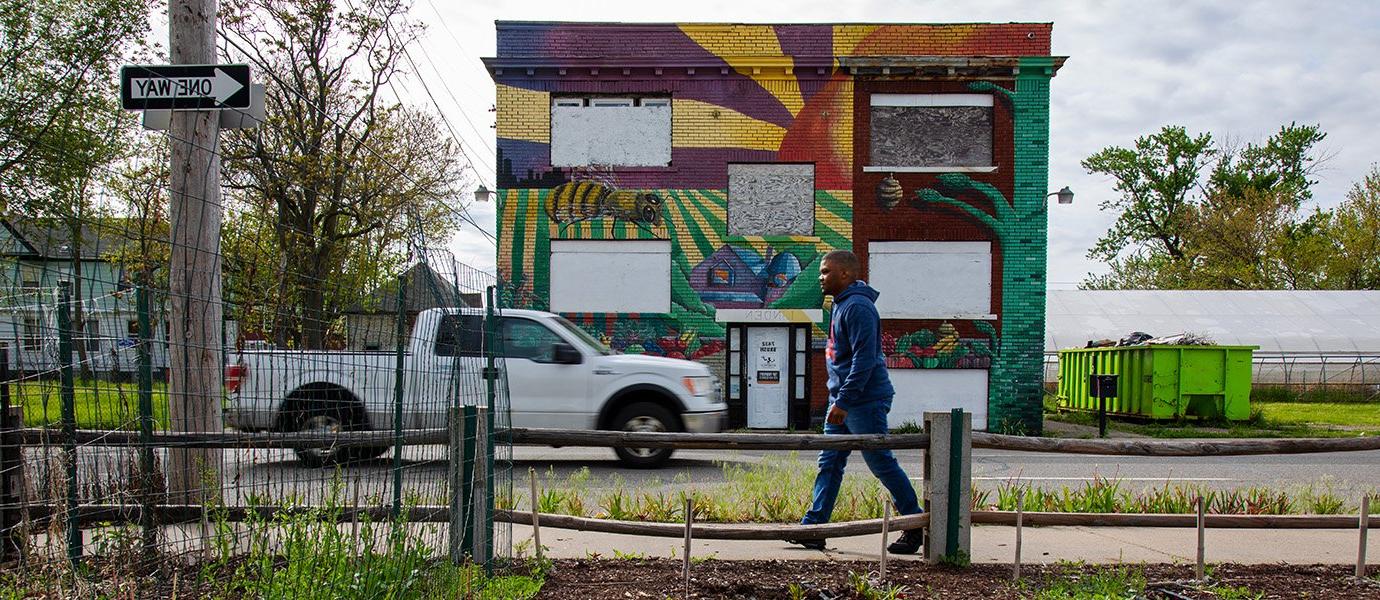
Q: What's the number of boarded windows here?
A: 6